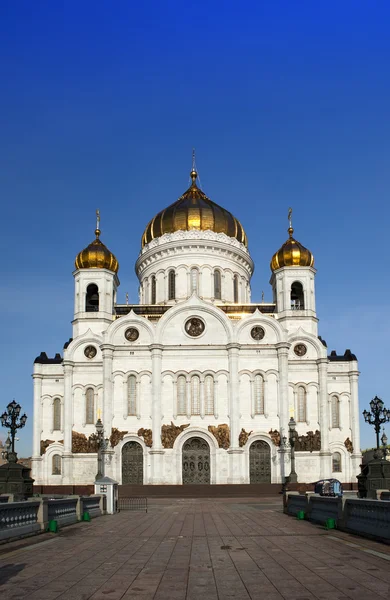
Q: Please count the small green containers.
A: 4